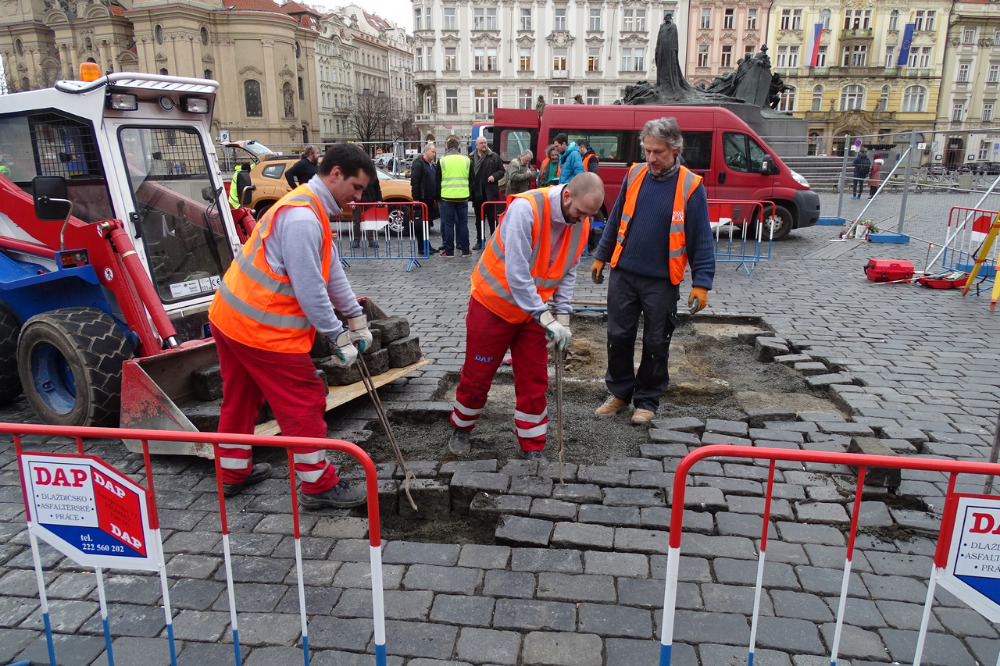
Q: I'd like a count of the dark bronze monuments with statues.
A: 1